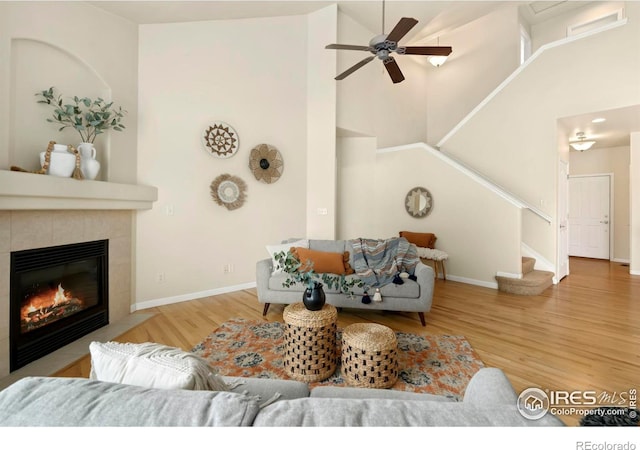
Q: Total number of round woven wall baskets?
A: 3